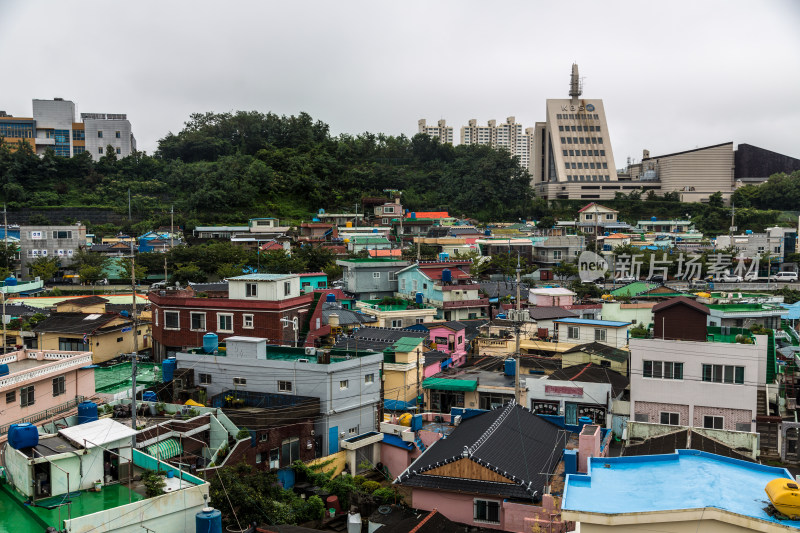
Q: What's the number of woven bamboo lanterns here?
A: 0